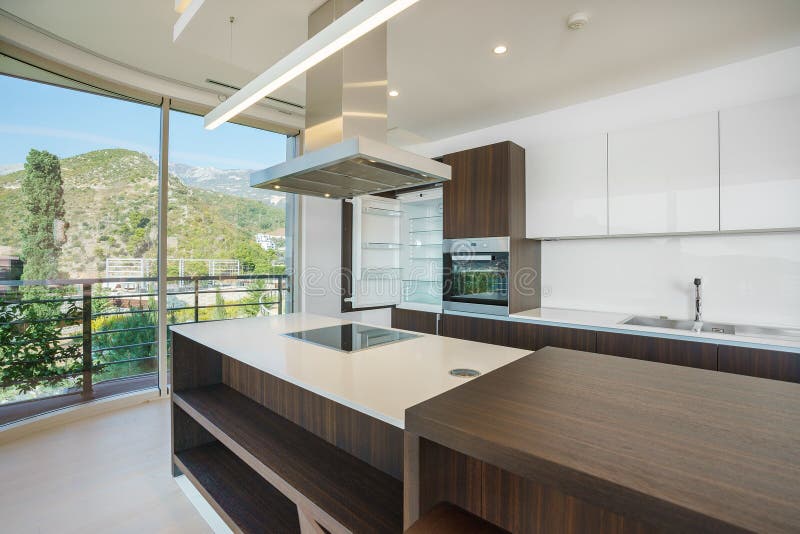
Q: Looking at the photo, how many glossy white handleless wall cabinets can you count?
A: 3